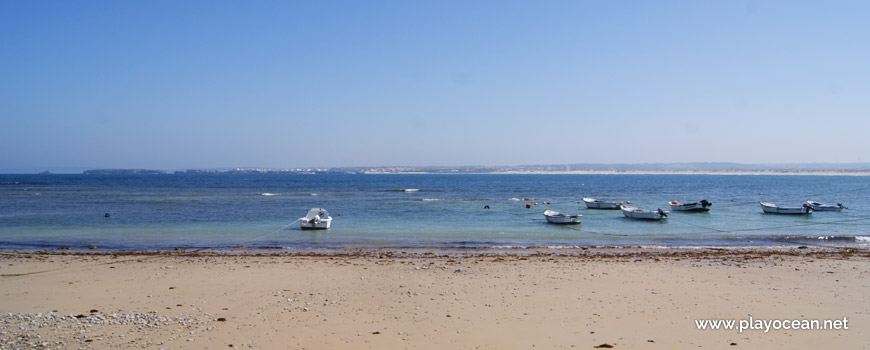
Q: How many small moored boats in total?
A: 7